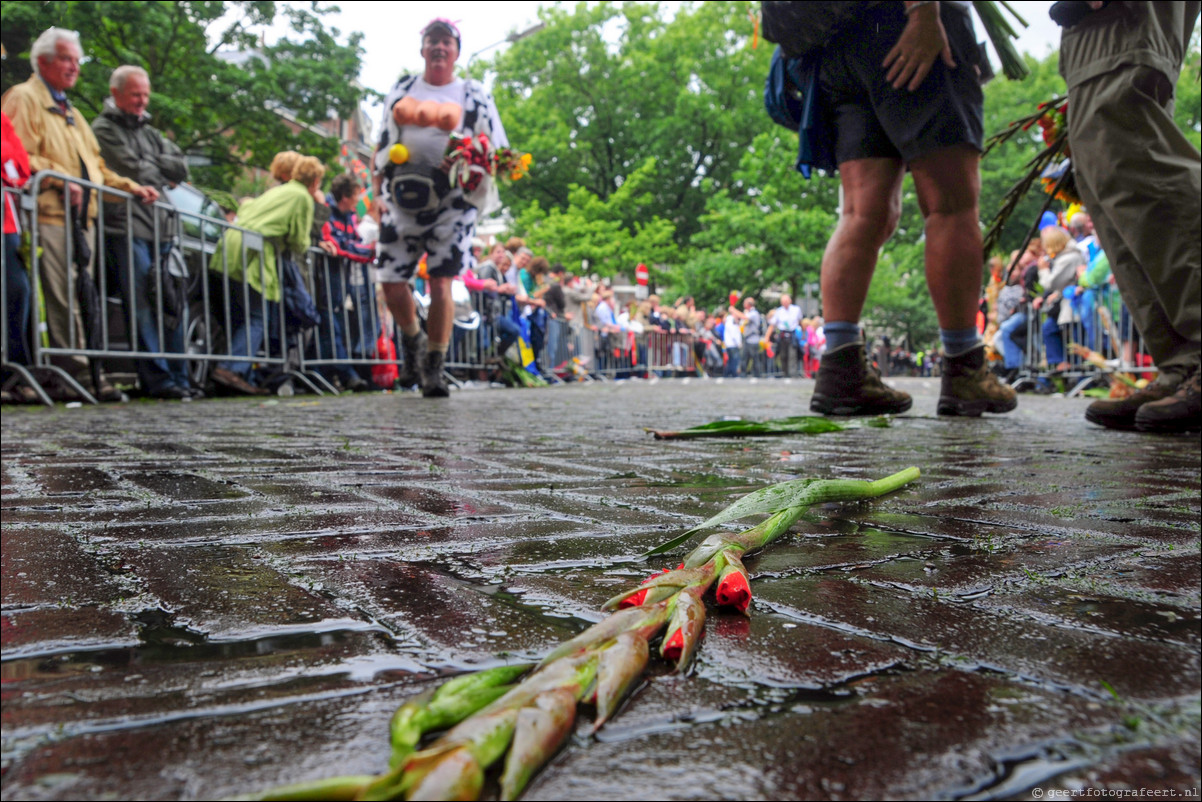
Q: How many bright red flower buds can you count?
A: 3